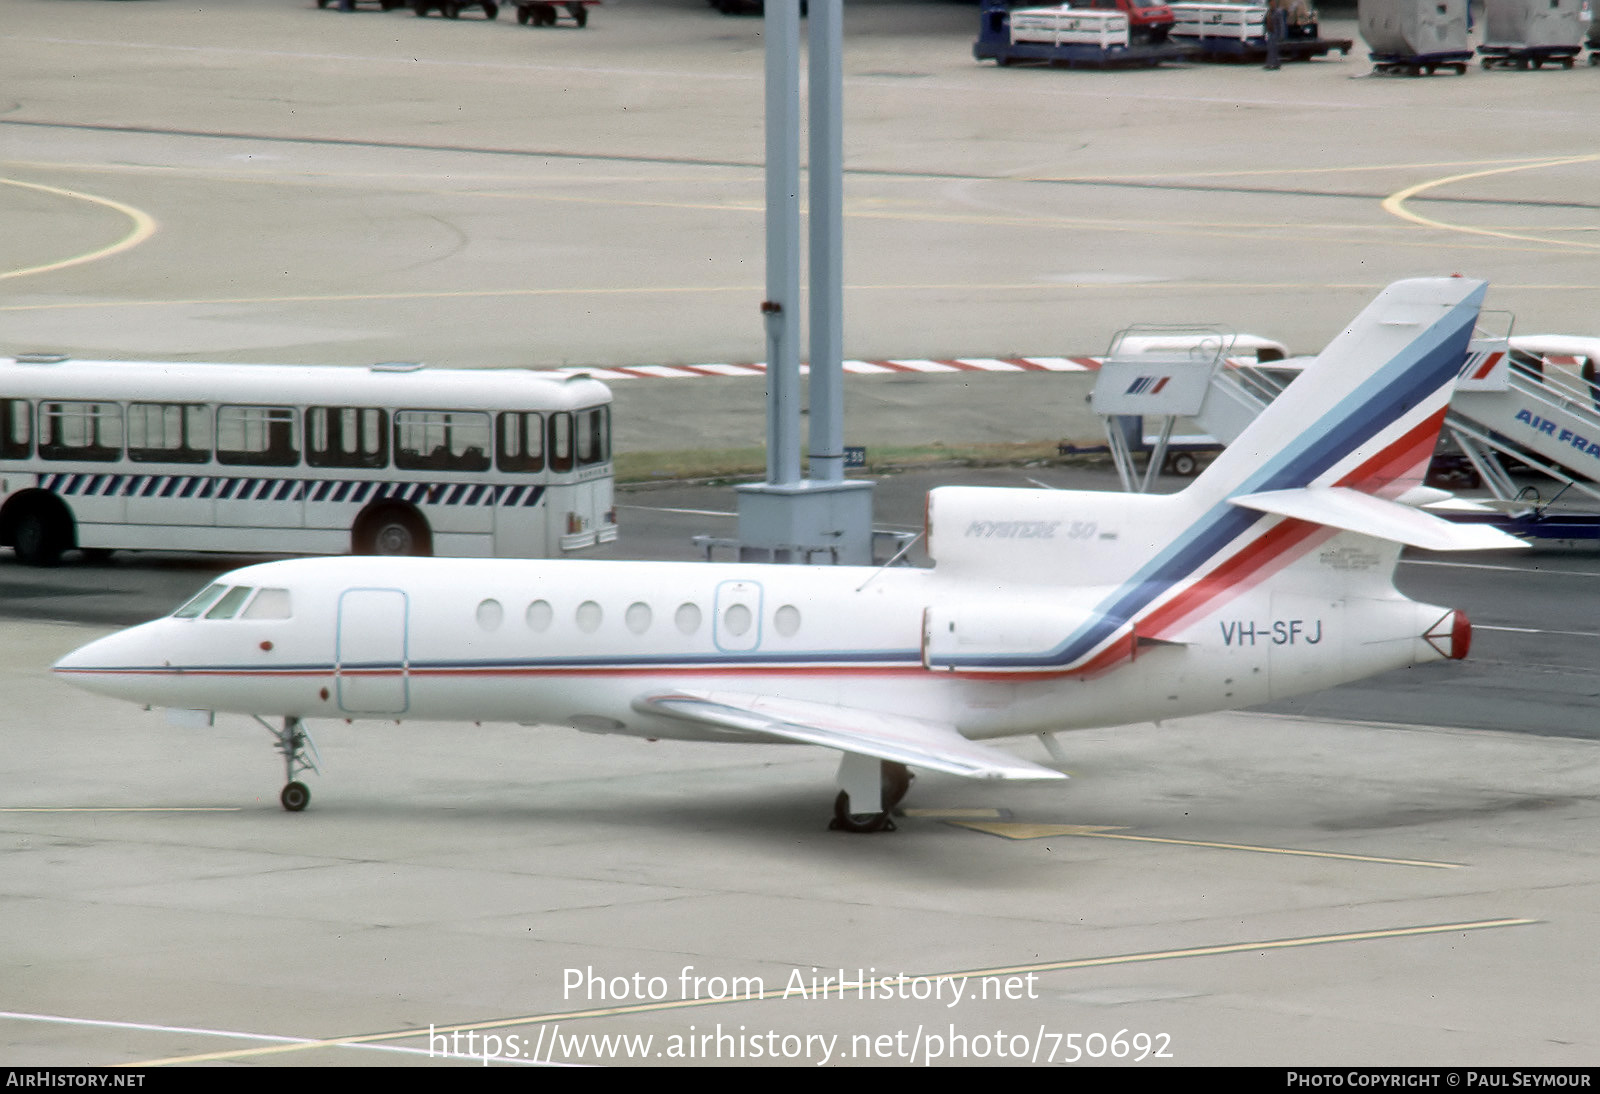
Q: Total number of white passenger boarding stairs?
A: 2